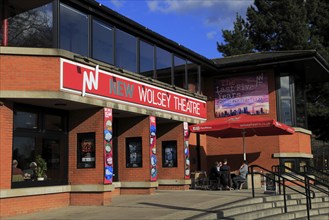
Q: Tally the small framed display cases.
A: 3